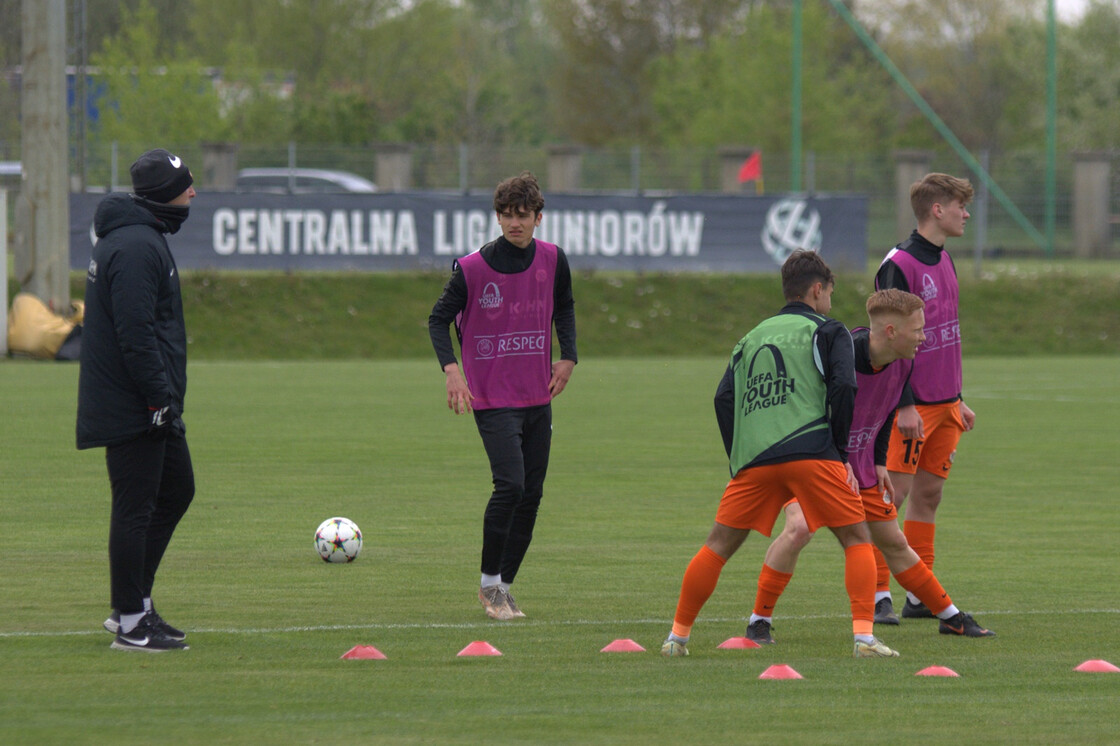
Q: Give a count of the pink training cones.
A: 7